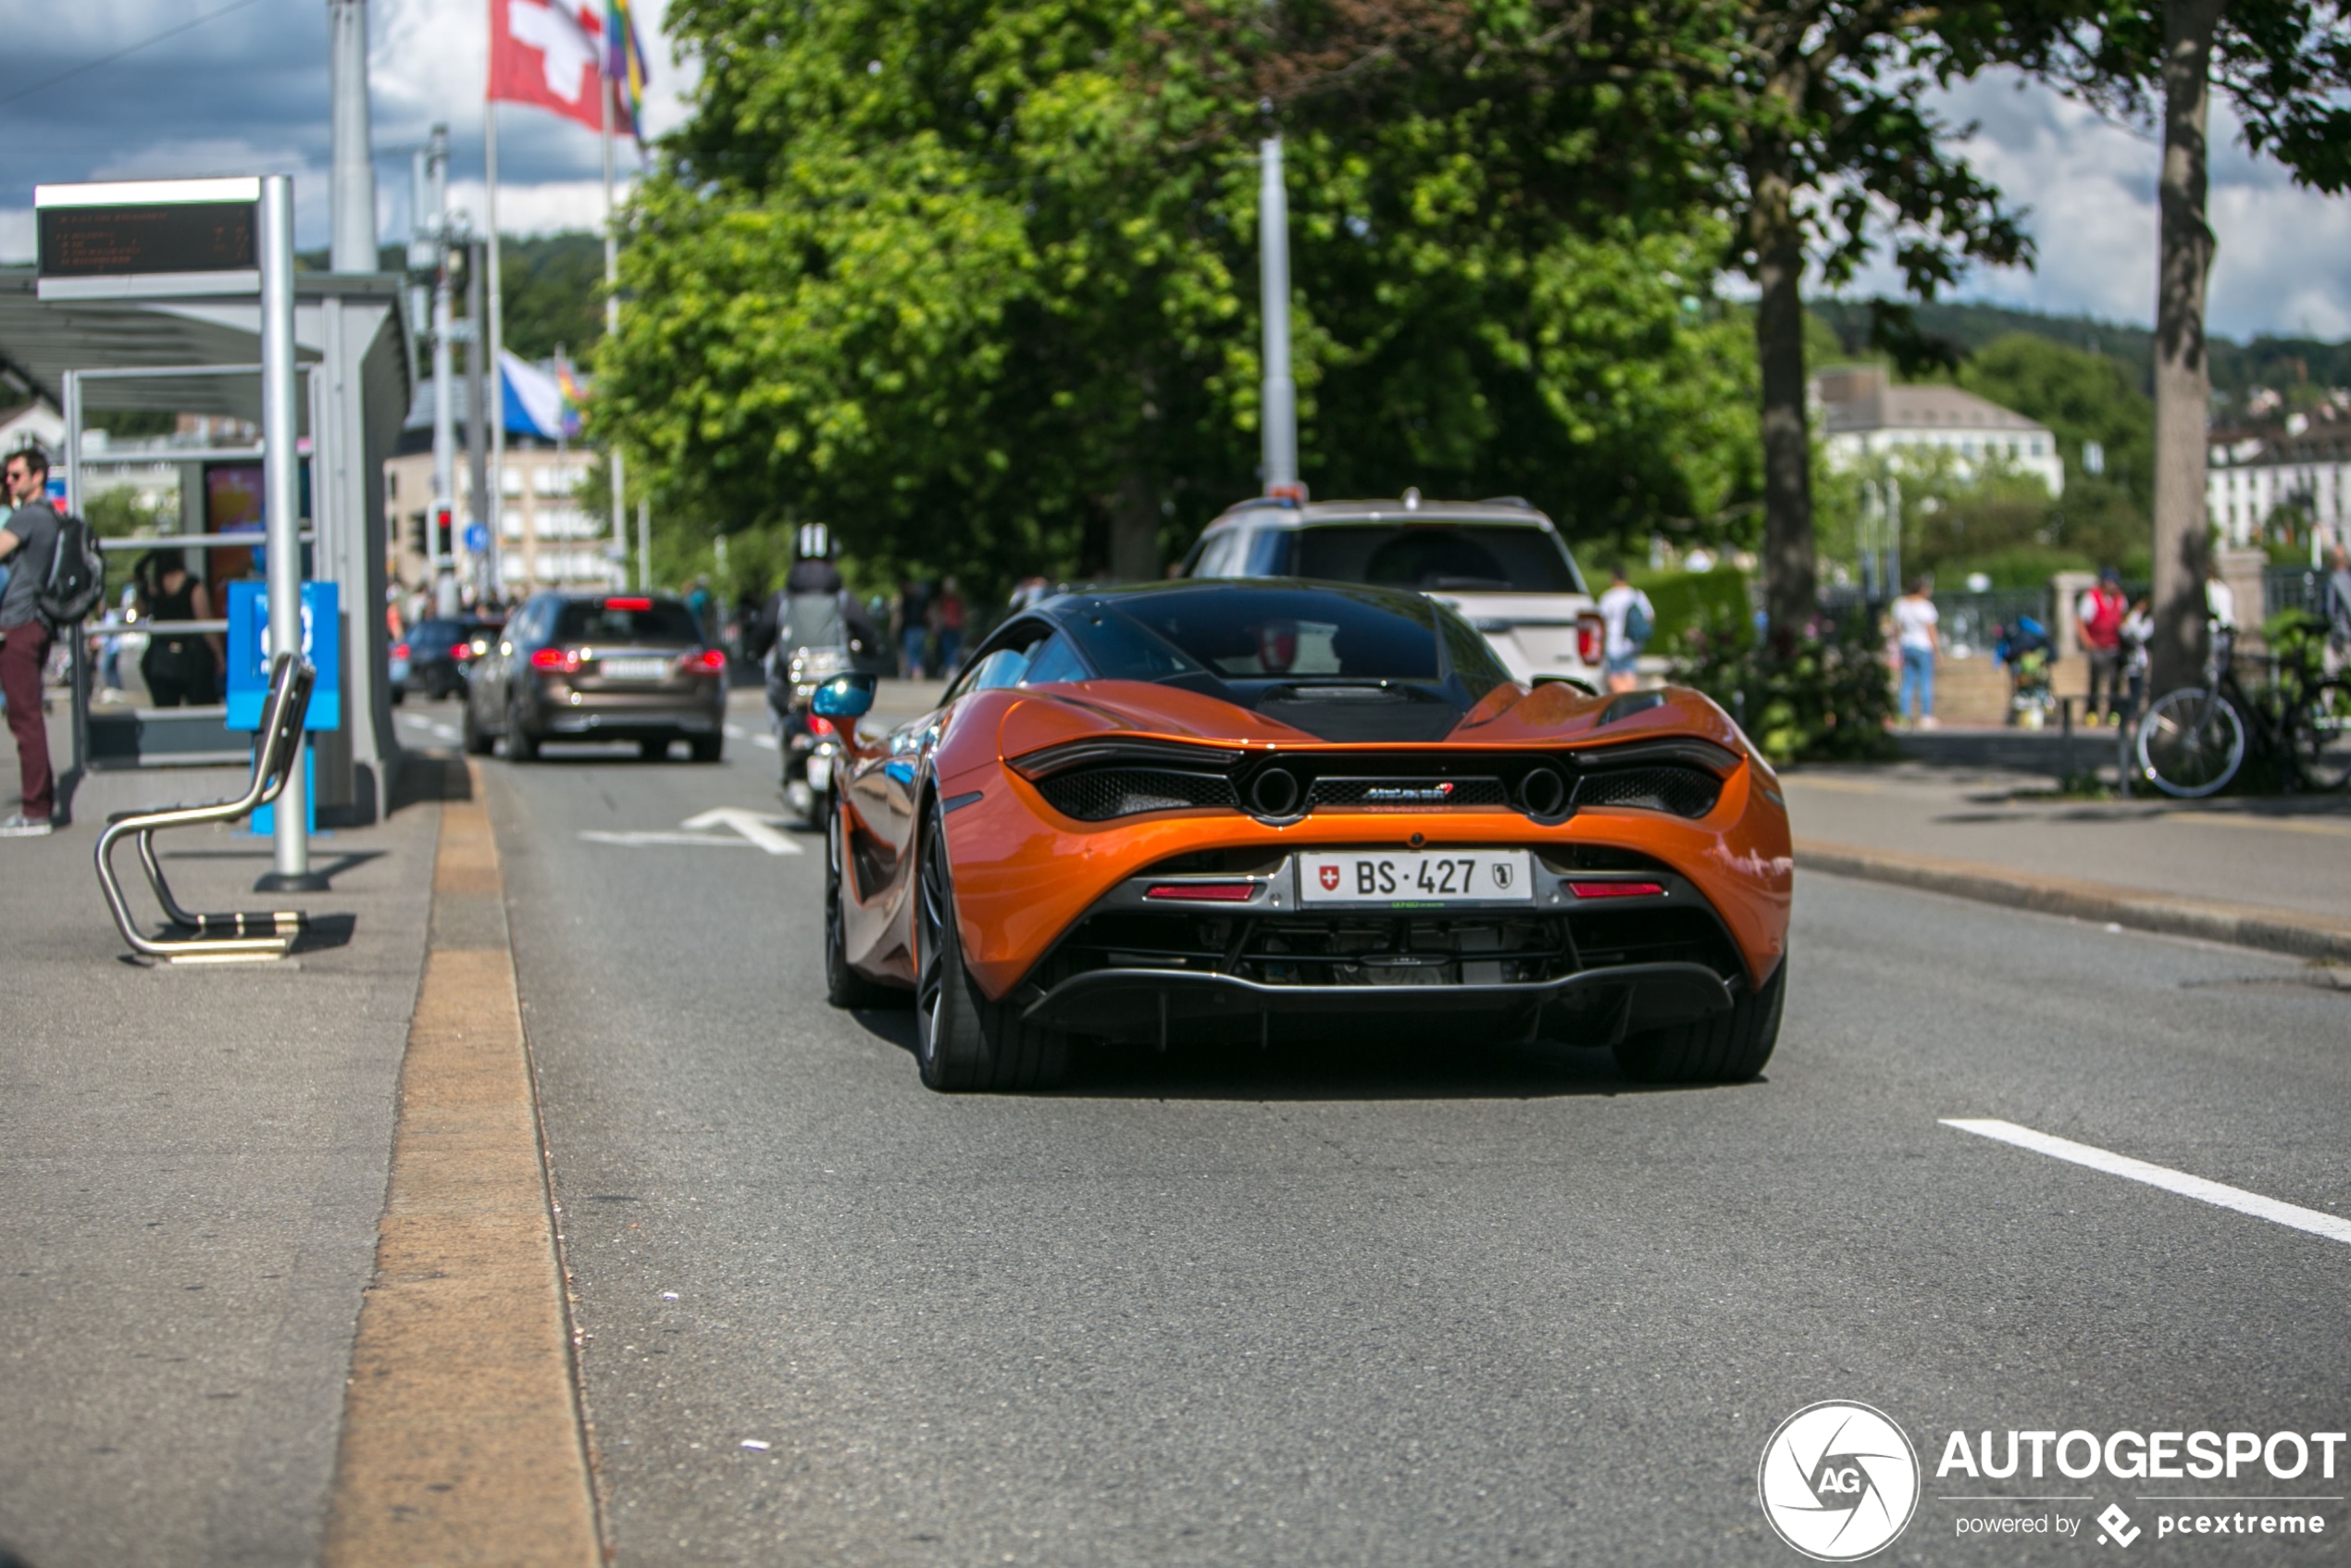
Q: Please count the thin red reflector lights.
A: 2